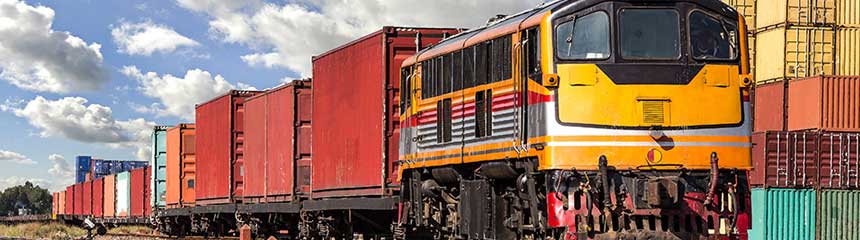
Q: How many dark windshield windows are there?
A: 3